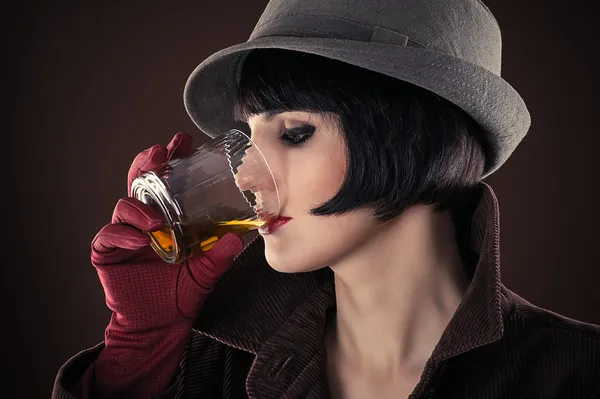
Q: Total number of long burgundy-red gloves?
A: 1